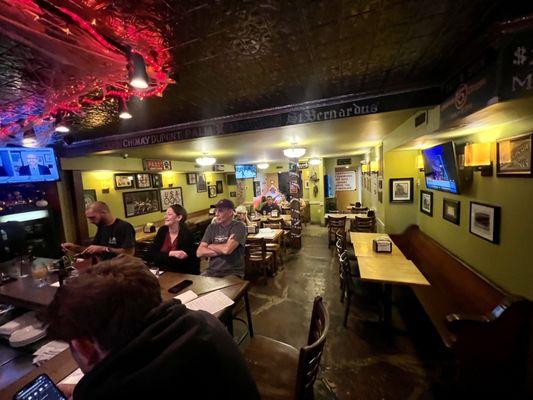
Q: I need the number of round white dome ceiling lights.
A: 4